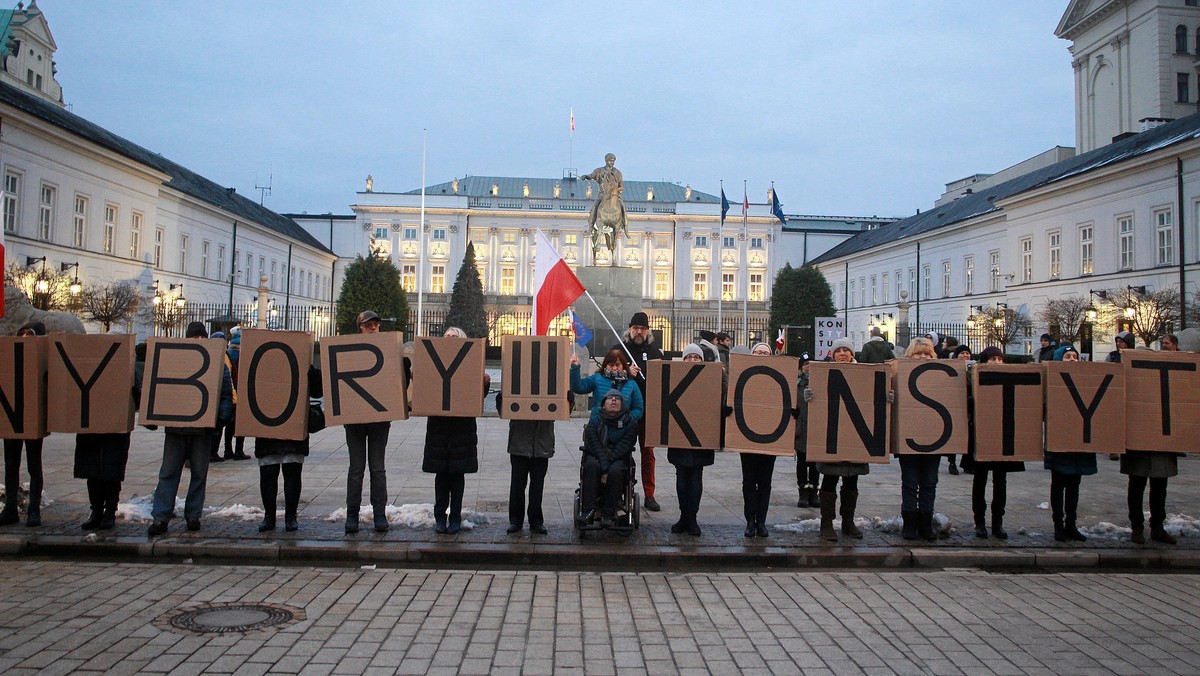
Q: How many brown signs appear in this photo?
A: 14